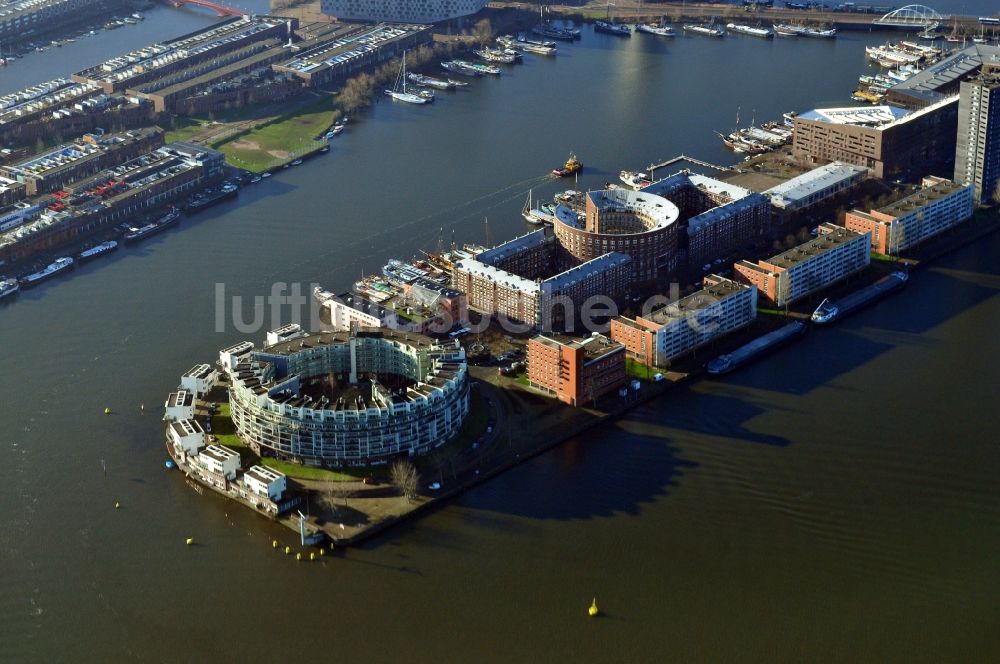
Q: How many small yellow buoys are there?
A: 10